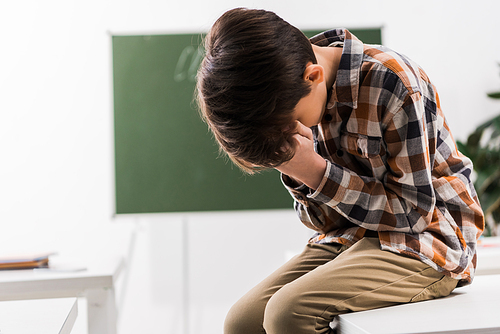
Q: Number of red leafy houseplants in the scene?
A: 0